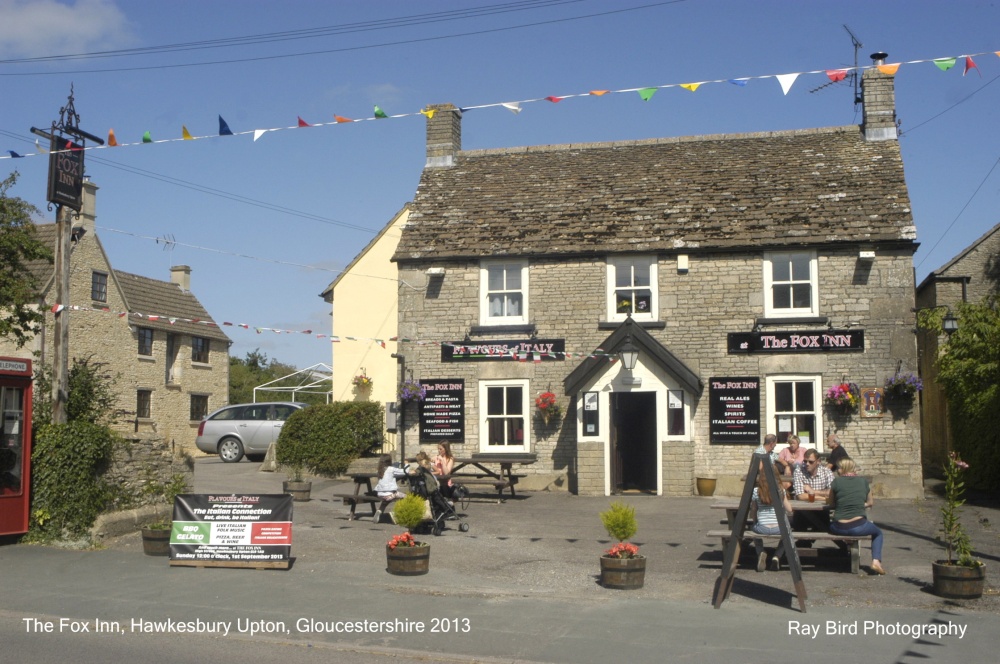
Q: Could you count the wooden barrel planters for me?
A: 5